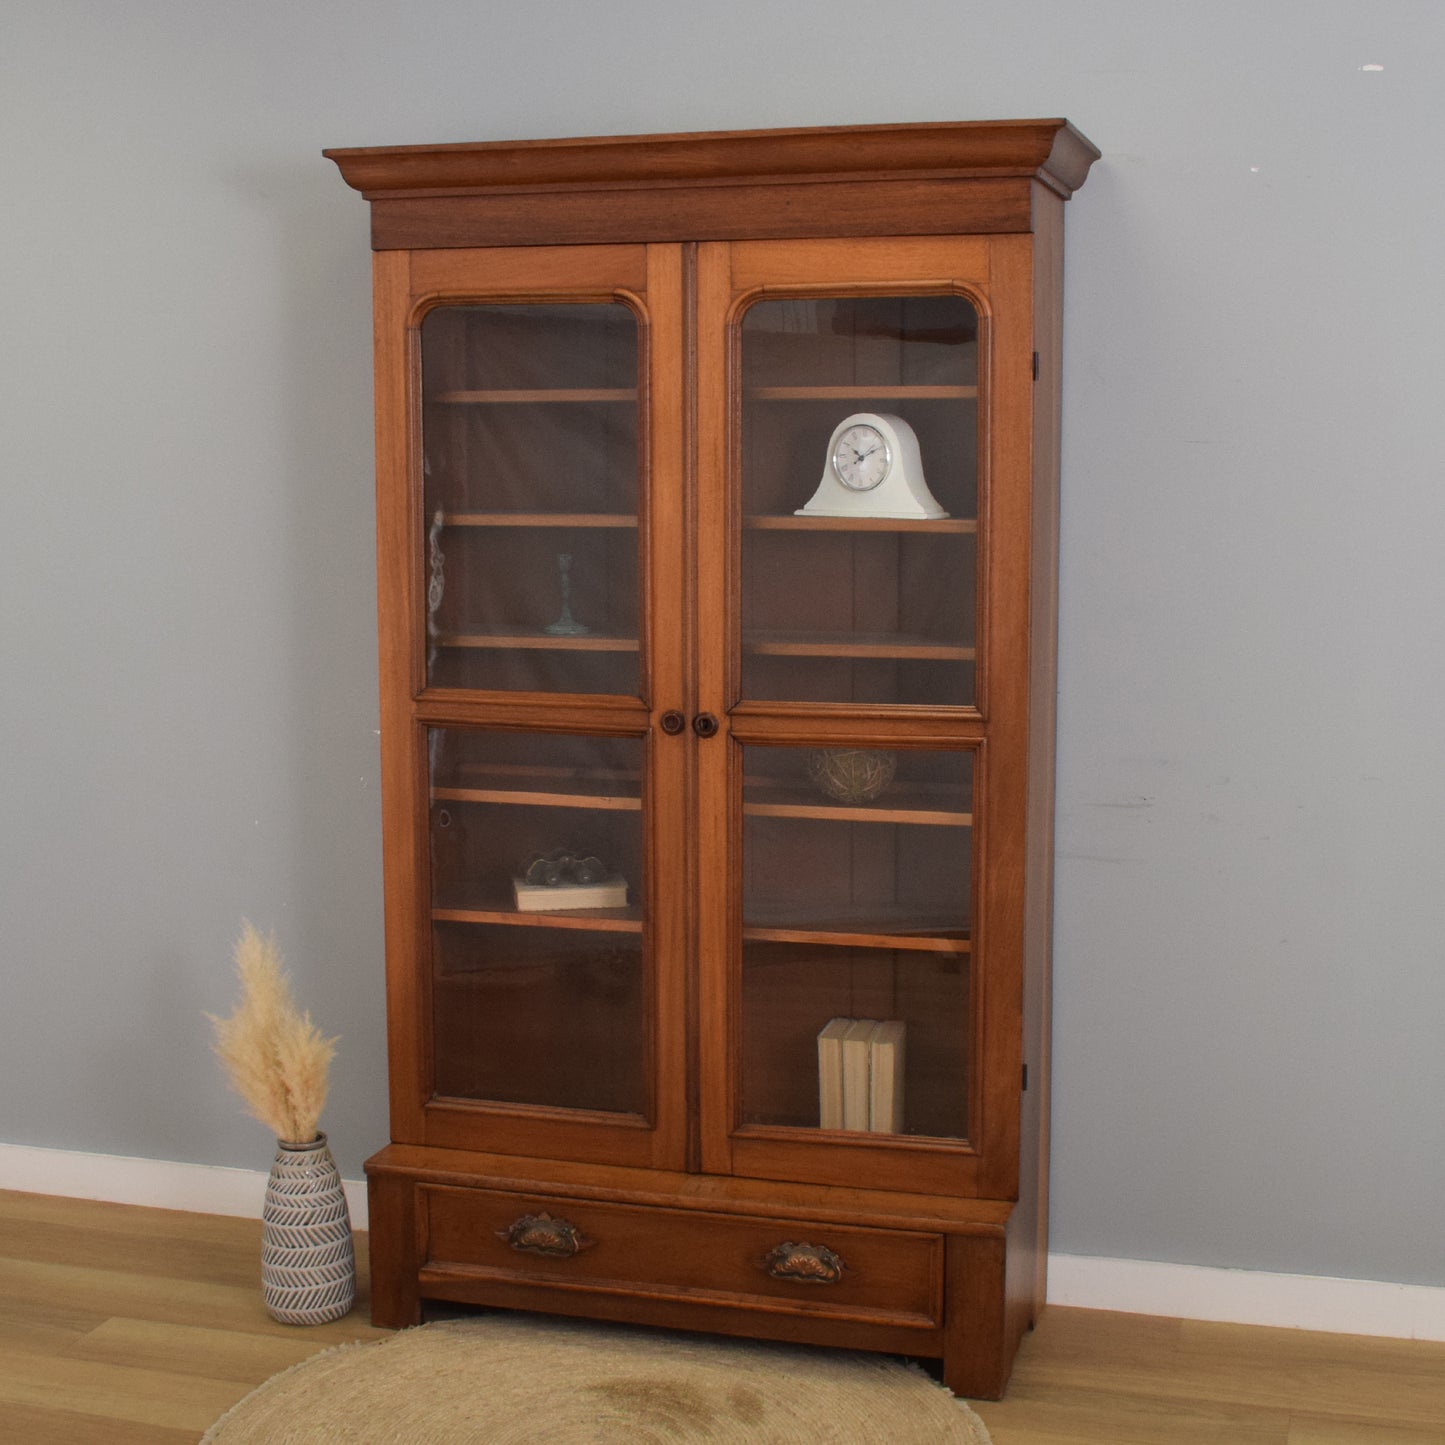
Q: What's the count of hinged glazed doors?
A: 2